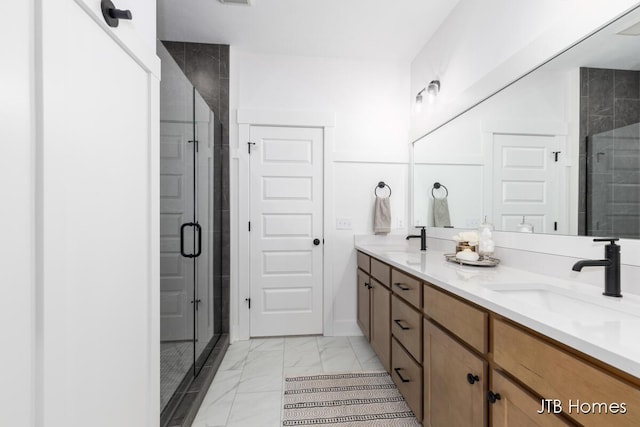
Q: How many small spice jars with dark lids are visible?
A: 0